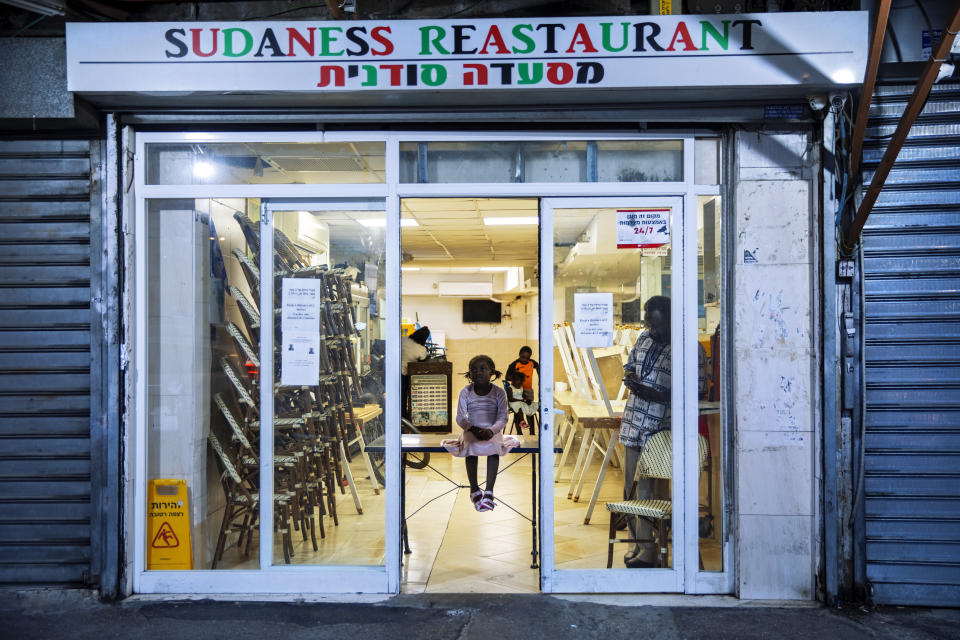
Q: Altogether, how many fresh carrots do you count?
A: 0